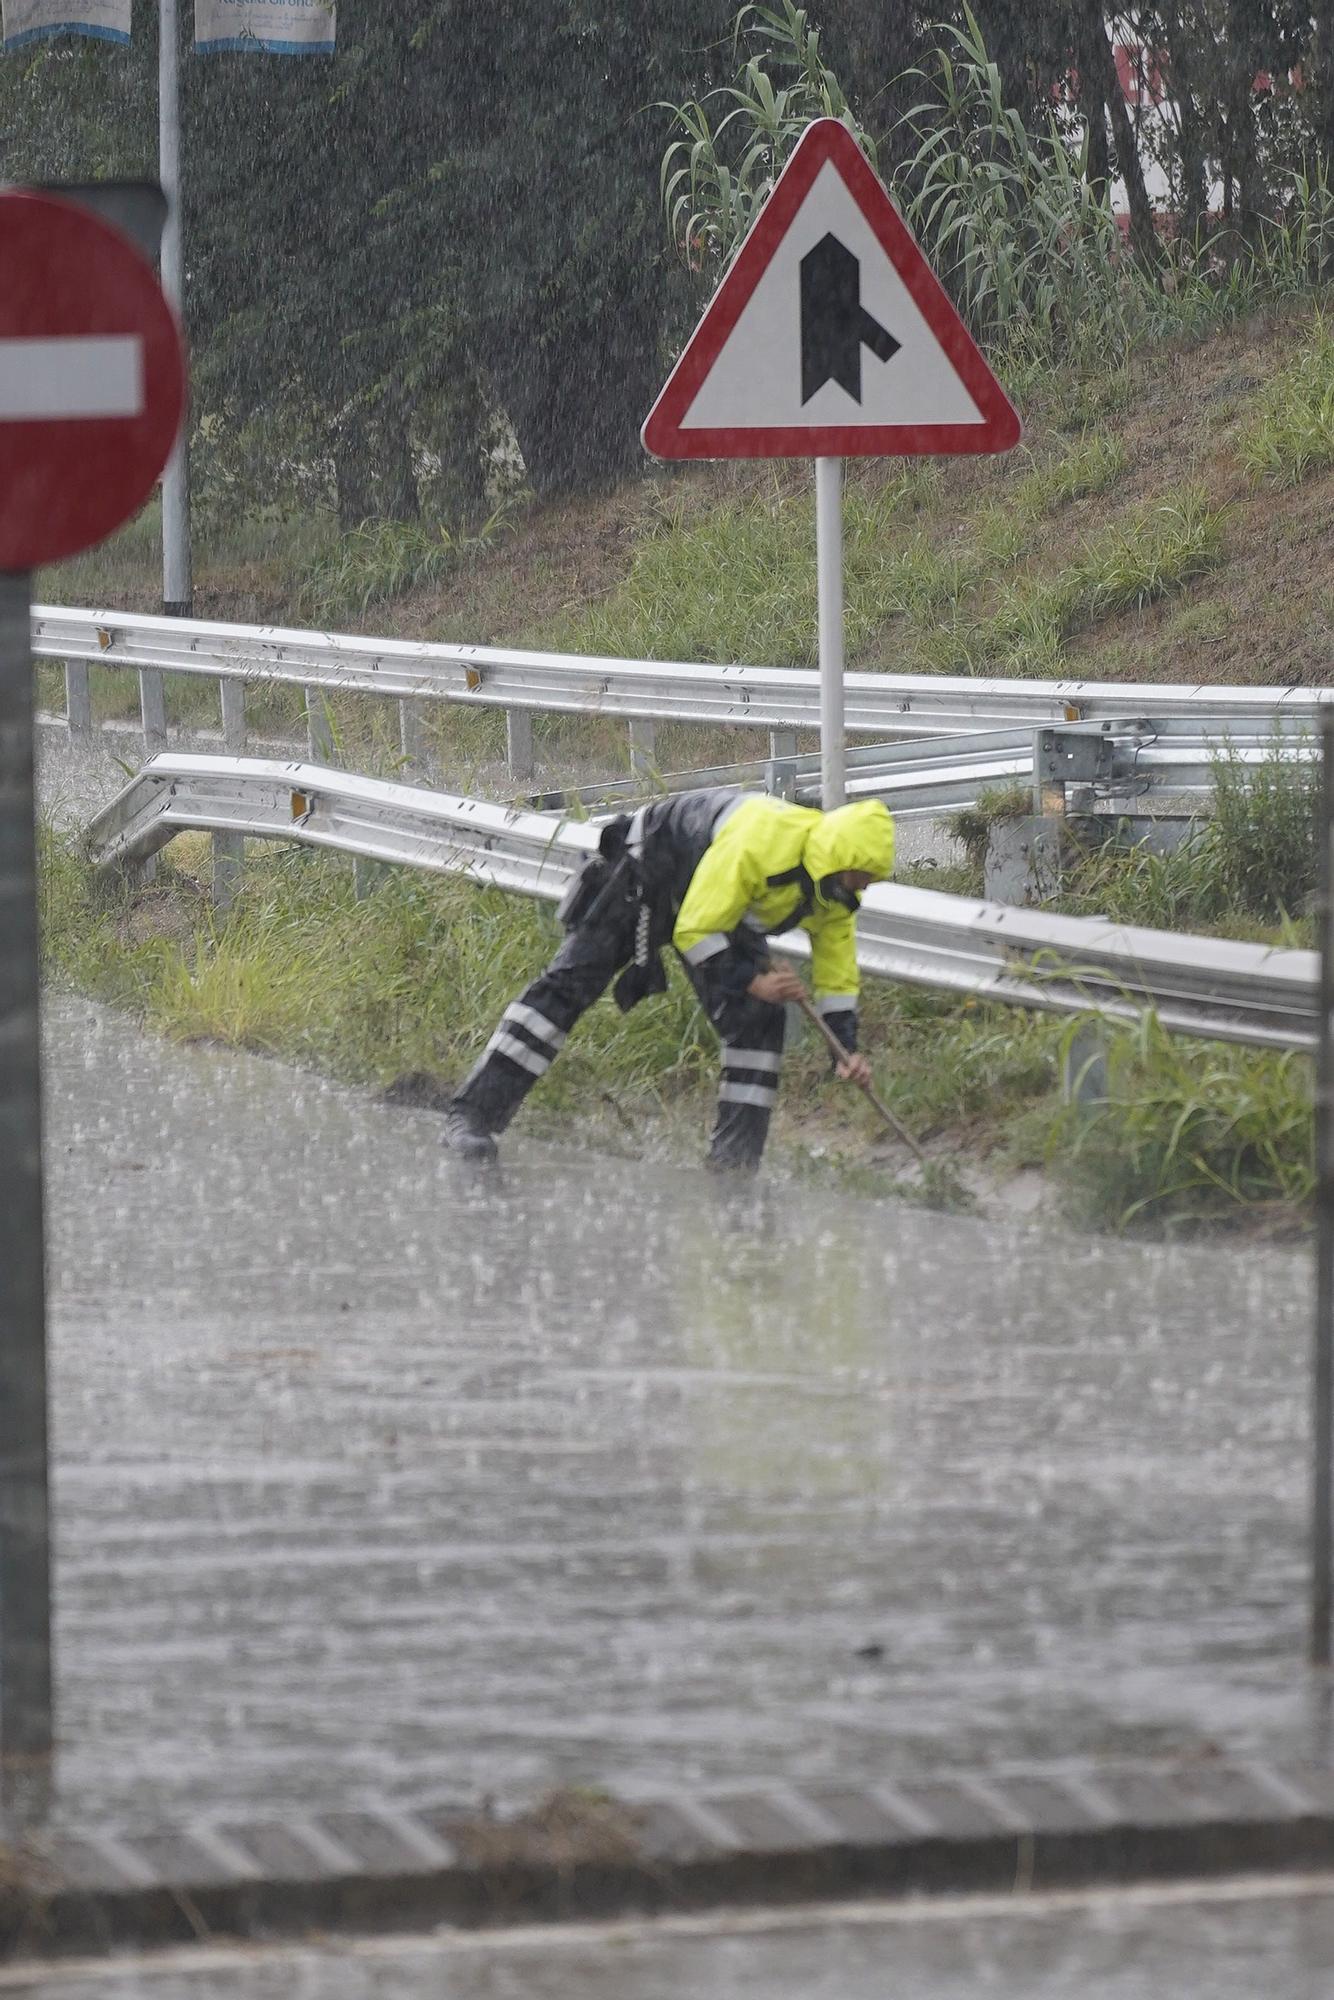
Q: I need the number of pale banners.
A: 2